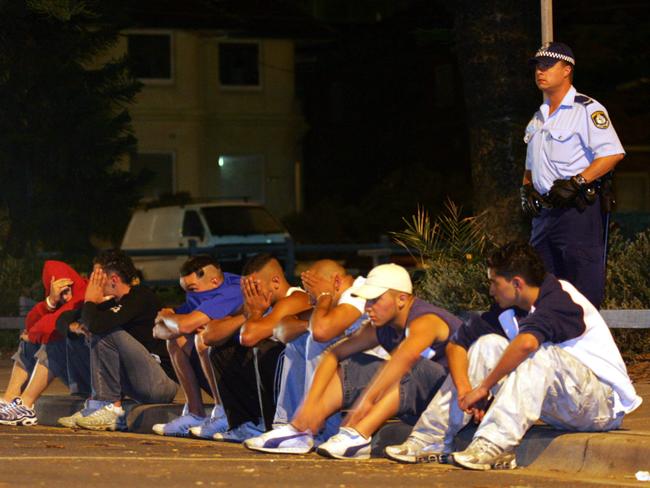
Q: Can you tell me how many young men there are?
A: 7